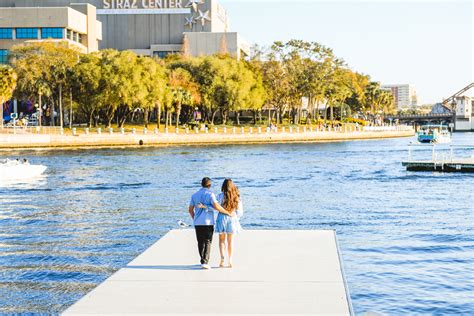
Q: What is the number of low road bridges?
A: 1